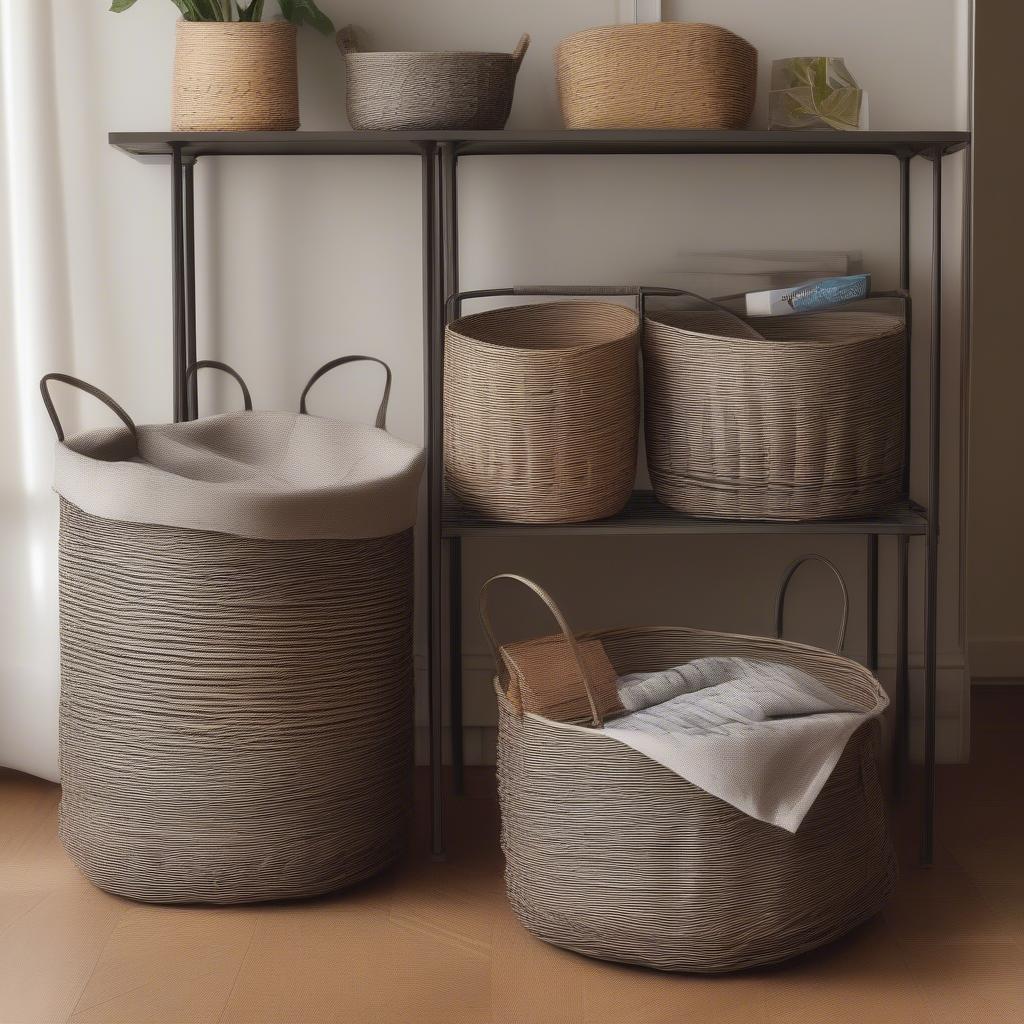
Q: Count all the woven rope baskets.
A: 7